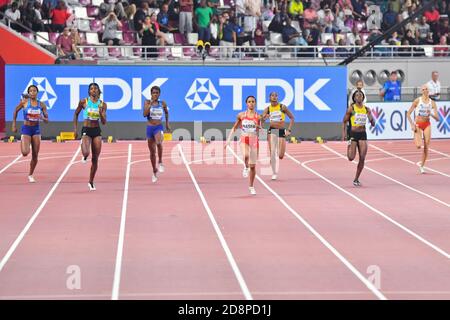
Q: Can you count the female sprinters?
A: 7